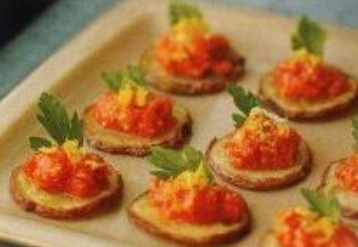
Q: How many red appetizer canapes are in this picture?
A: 8